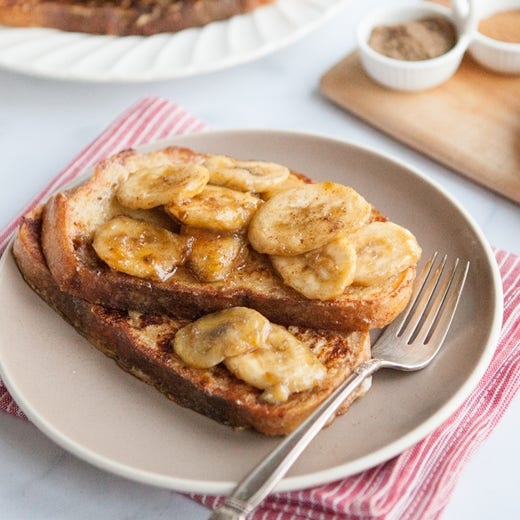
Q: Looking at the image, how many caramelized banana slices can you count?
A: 11